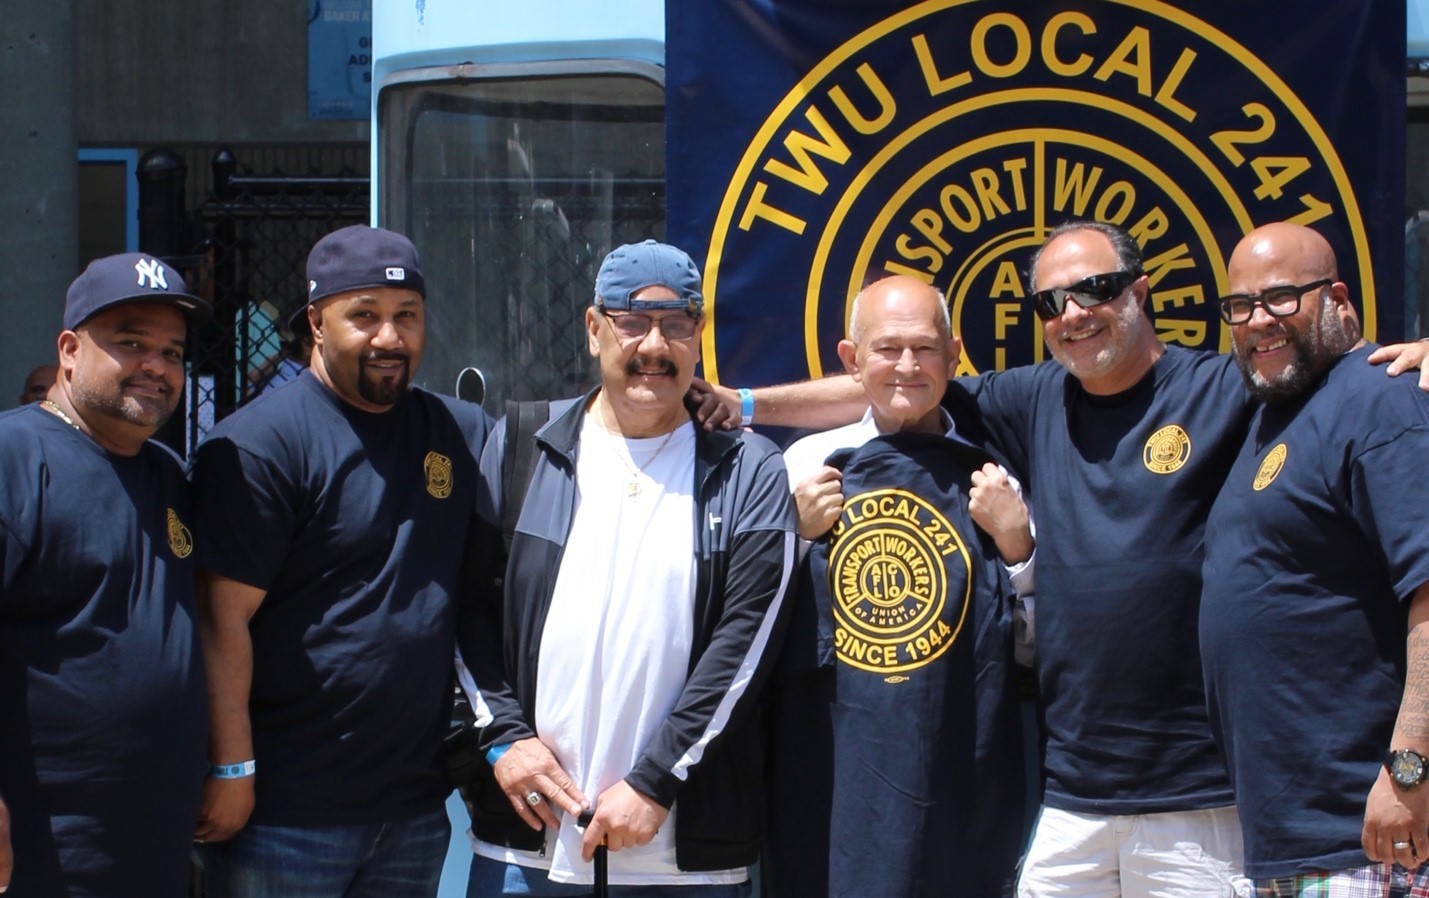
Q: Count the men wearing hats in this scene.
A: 3